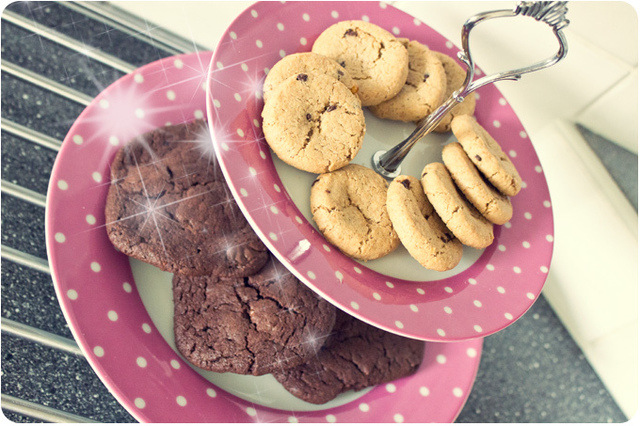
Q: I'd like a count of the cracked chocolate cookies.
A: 3